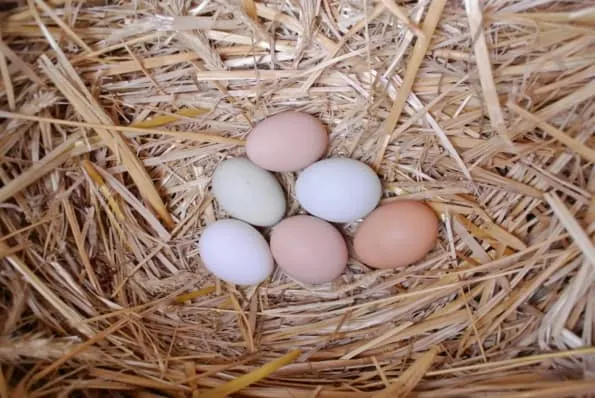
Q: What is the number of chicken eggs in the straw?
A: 6